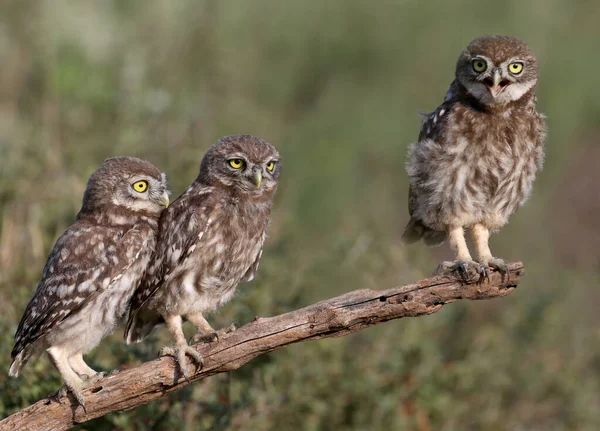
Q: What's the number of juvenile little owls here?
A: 3